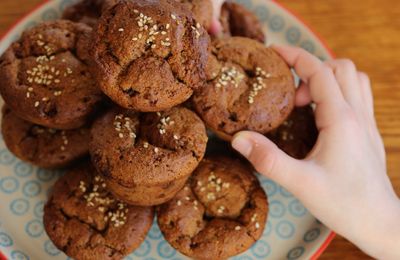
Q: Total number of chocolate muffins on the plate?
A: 11